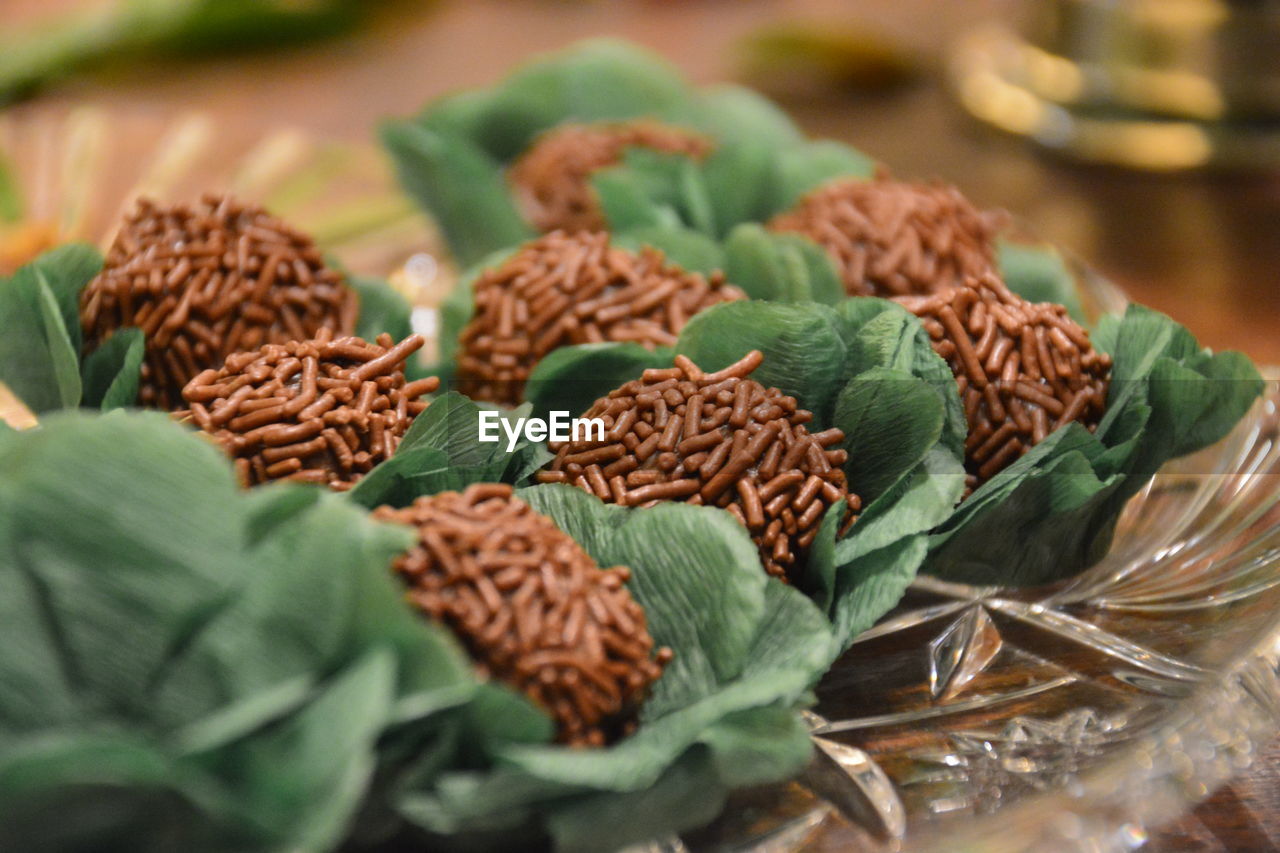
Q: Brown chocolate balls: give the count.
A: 8